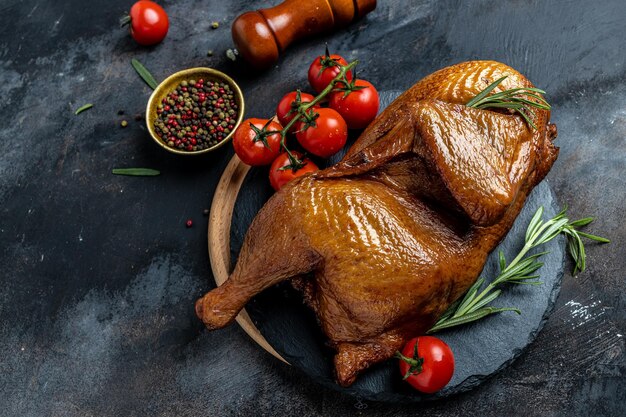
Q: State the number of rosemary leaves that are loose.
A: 3